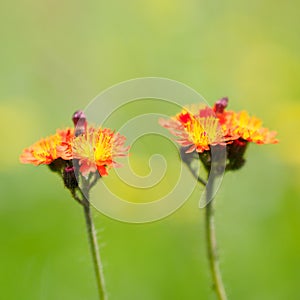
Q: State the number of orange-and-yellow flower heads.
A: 4